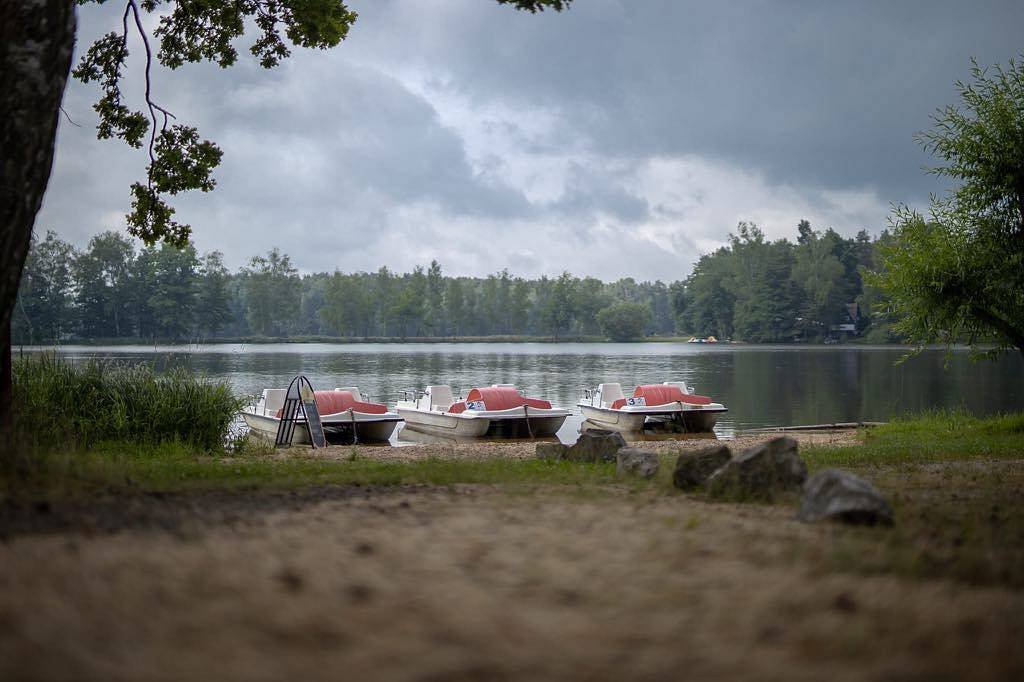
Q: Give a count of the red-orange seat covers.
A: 3